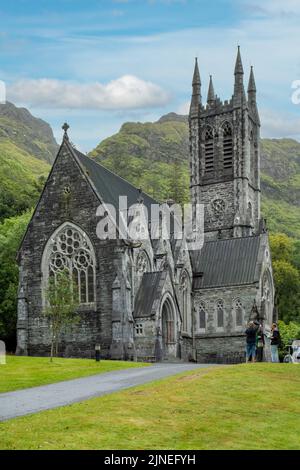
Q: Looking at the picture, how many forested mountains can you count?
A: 2